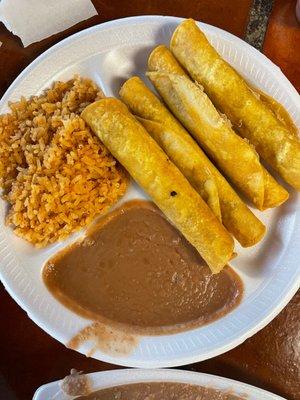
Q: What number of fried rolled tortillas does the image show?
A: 4